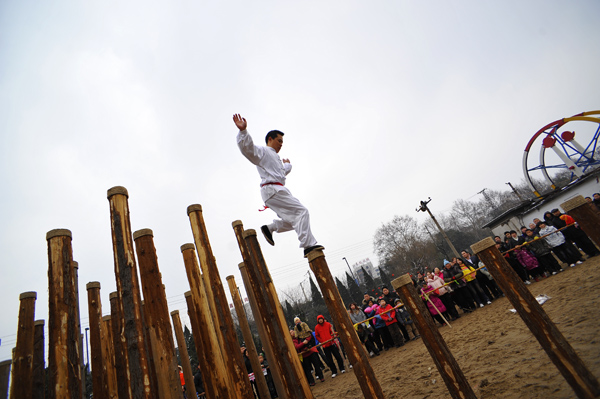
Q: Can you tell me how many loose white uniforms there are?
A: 1